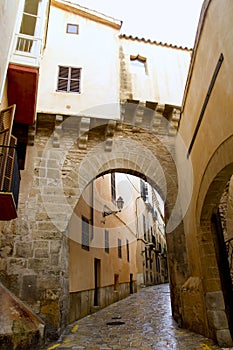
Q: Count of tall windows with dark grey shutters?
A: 4